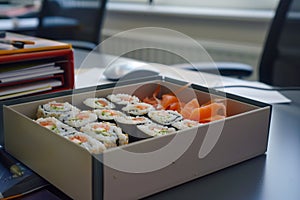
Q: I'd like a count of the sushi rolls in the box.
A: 13